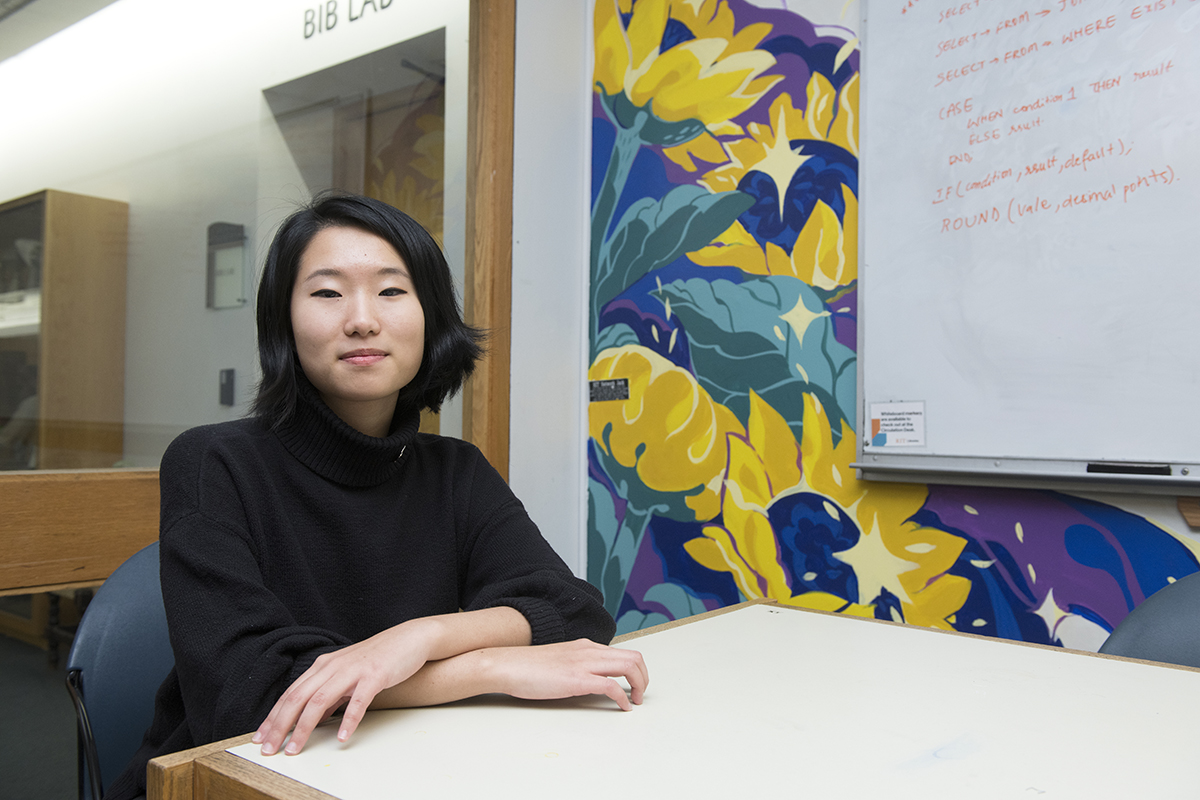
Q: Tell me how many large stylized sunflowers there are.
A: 4